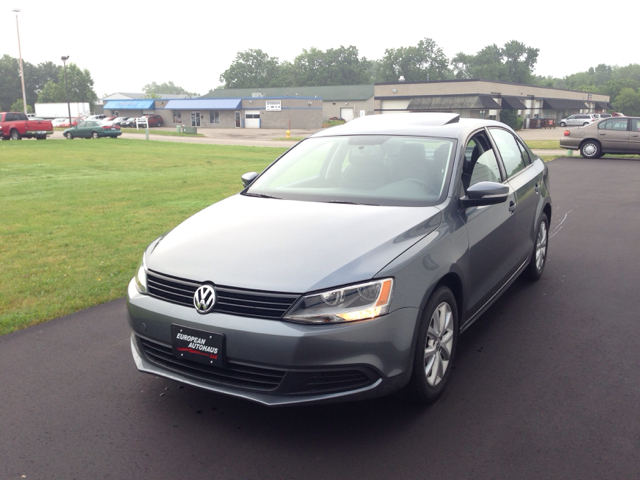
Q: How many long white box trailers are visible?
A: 1